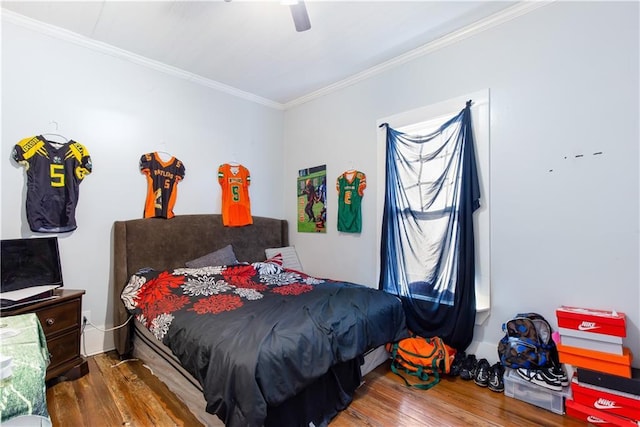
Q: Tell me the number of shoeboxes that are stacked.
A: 6